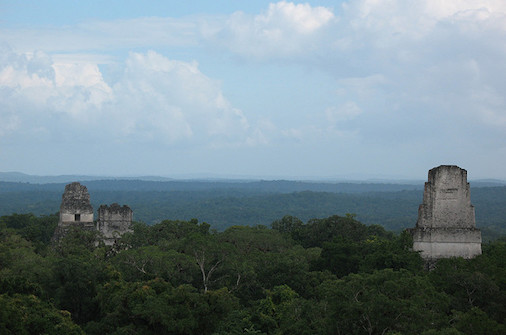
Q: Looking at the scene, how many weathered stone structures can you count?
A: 3